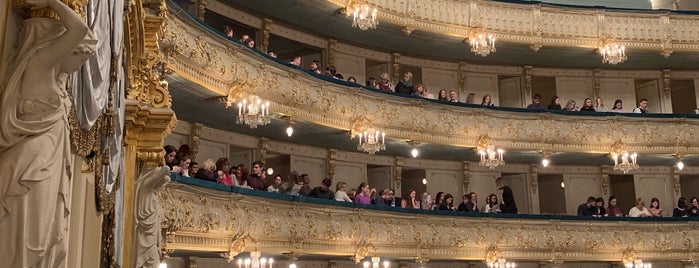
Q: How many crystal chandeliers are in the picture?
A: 11